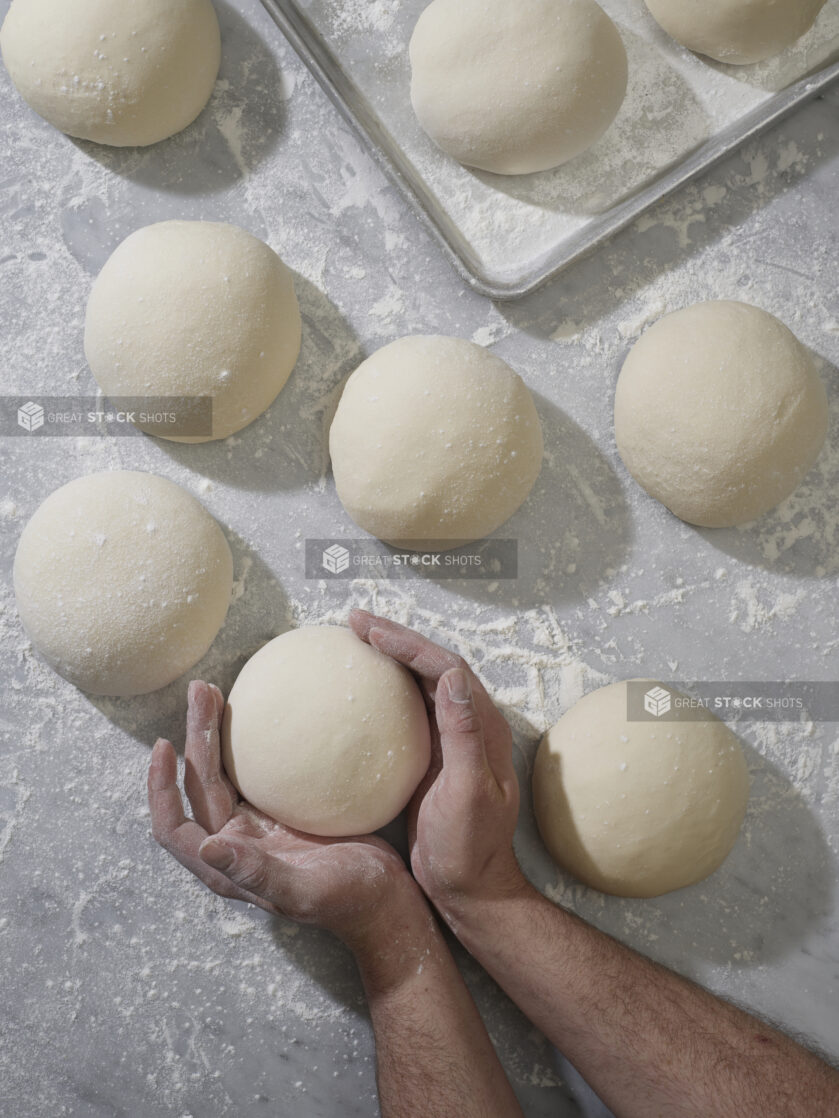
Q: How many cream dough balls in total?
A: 9